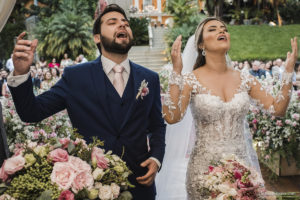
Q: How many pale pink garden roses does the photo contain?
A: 3